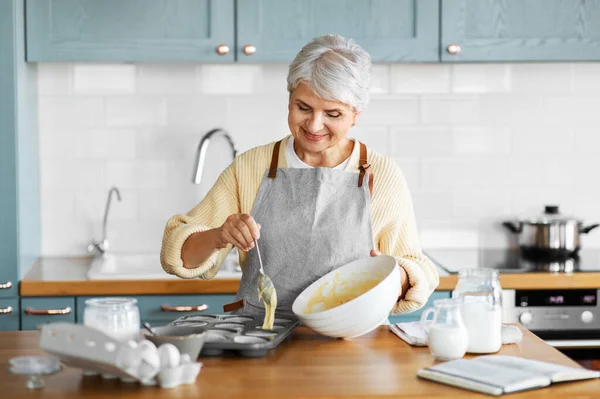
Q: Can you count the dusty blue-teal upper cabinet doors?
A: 3